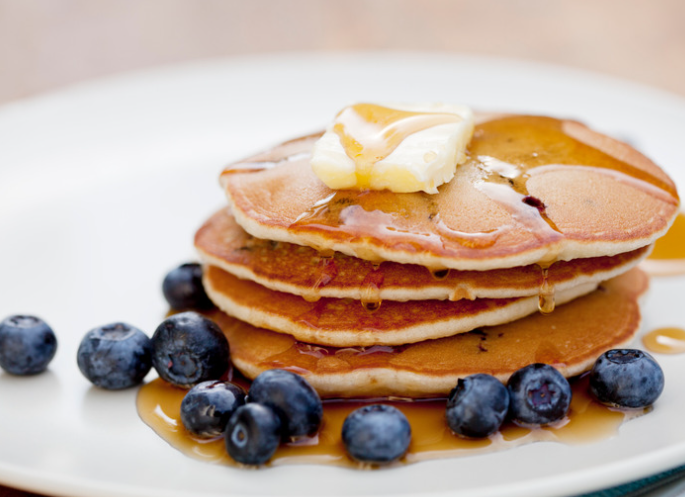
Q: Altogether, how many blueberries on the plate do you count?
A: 11